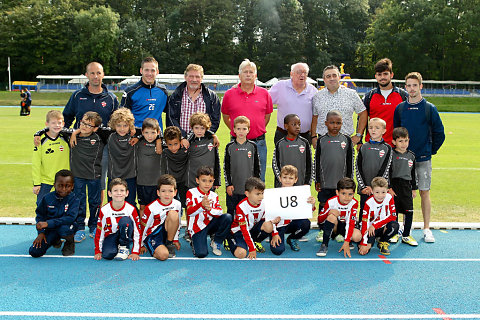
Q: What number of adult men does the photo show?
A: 8